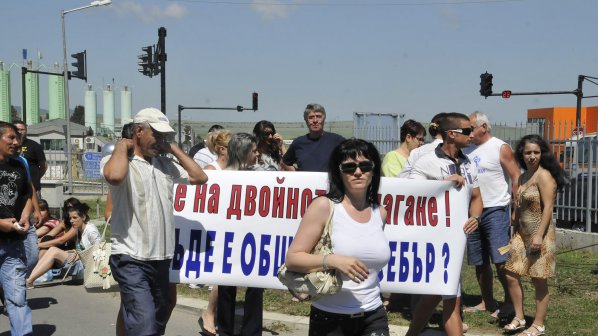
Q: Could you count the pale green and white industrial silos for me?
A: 6